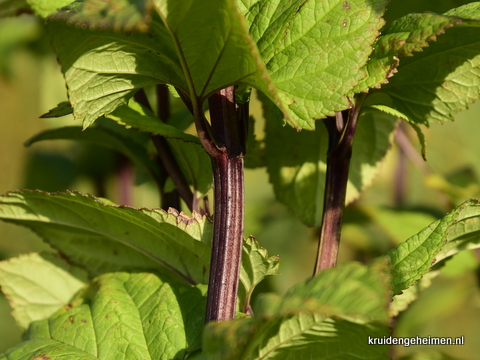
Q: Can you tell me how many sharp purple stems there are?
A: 2